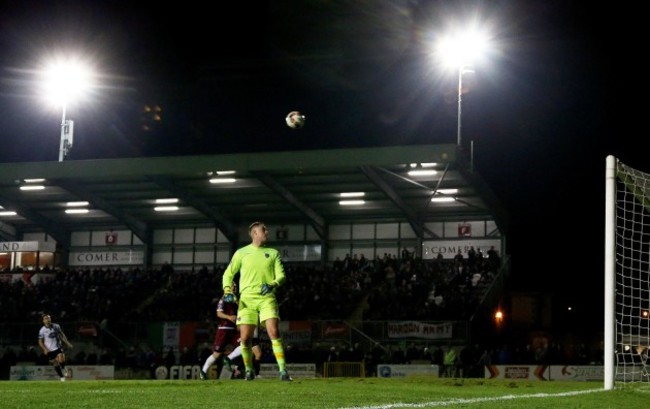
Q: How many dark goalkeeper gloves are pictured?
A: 2